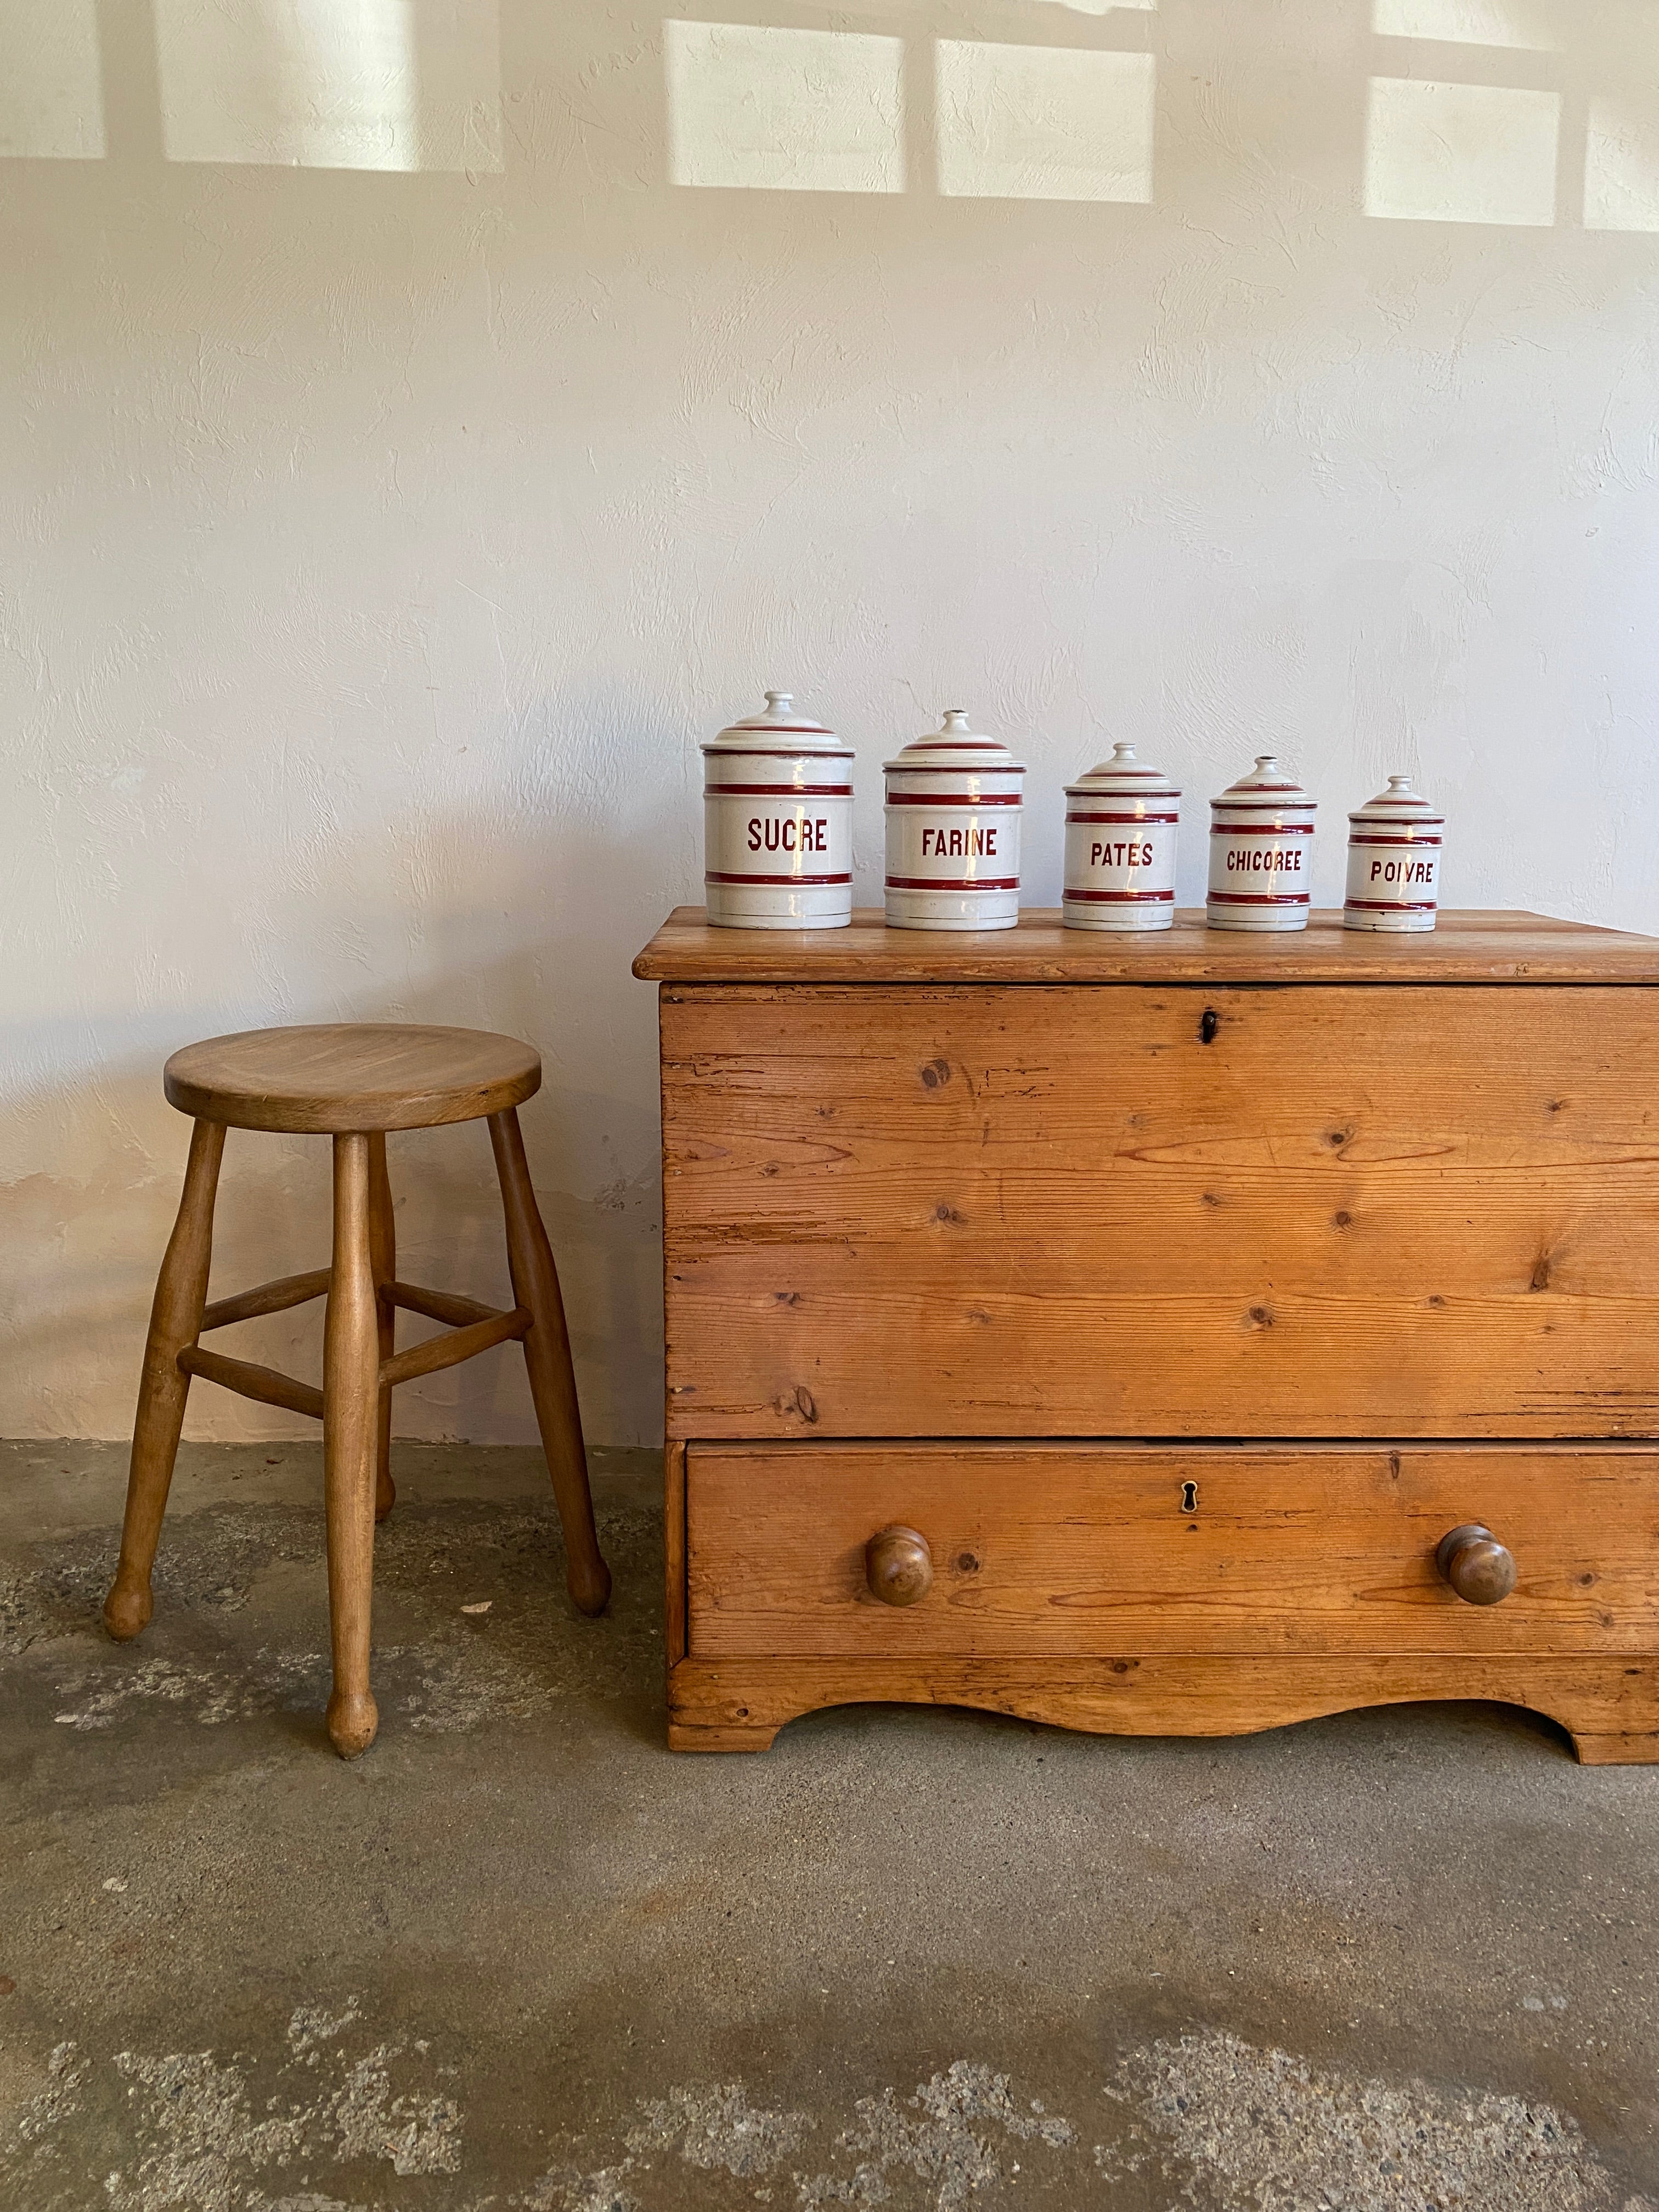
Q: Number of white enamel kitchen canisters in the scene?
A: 5